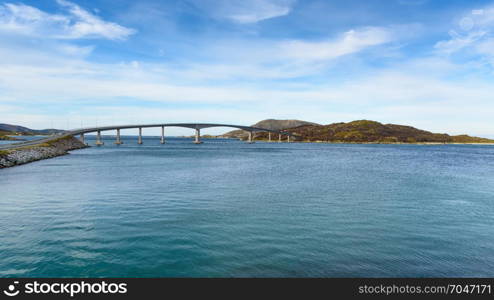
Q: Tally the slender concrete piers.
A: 10